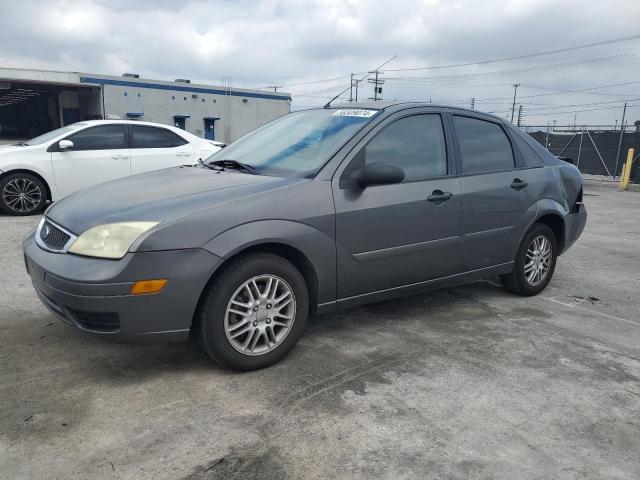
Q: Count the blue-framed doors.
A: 2